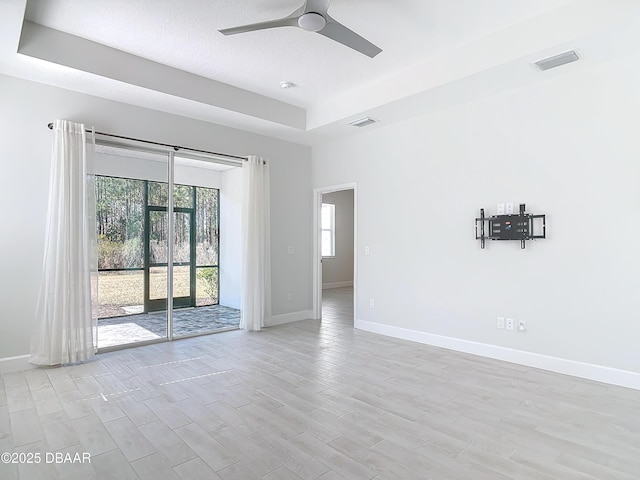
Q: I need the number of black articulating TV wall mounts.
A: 1